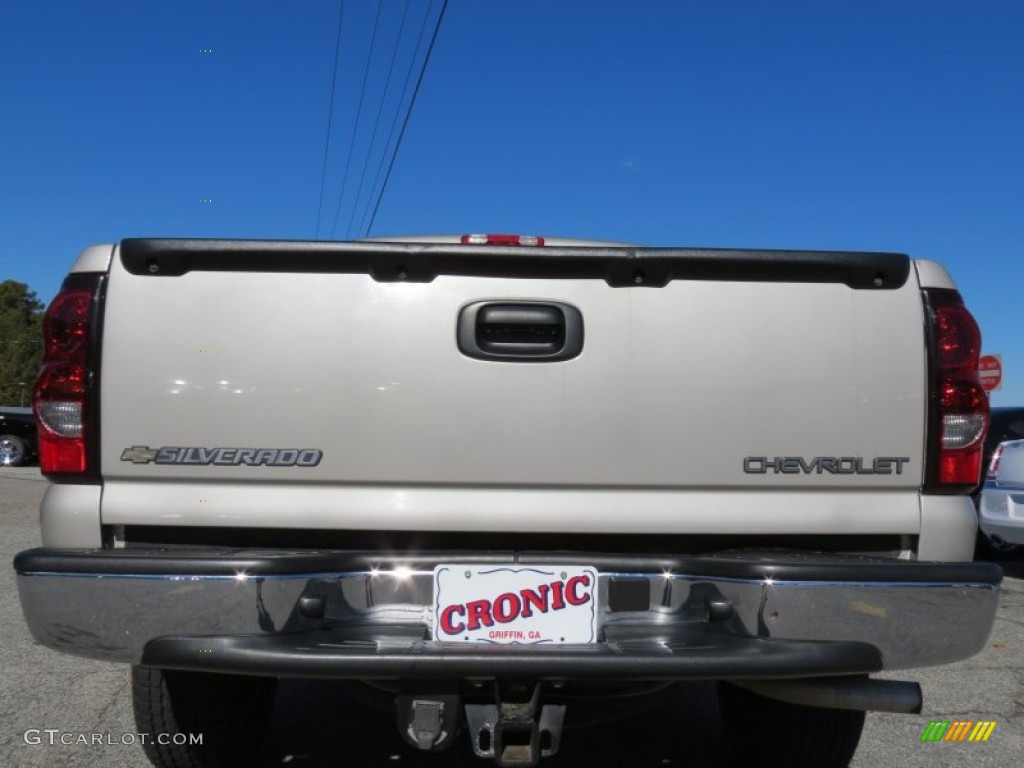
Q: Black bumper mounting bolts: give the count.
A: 2